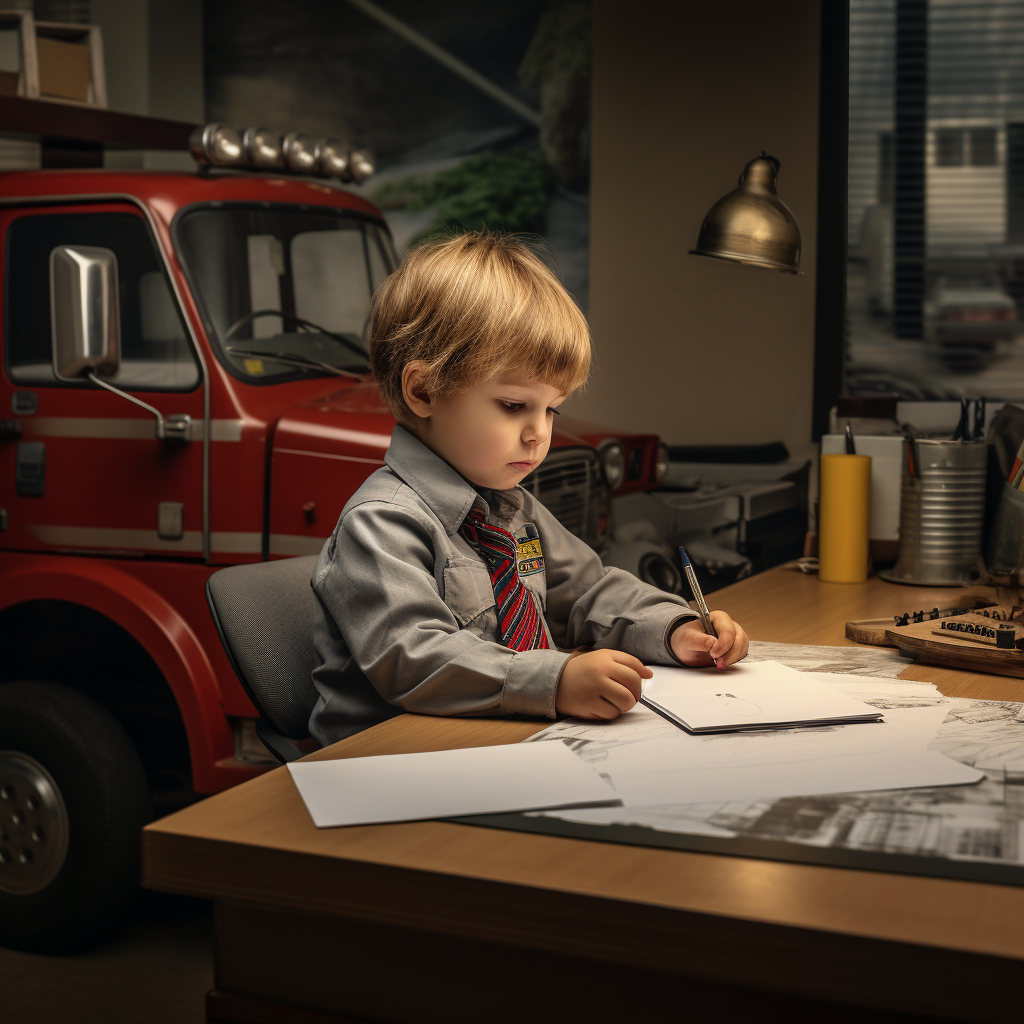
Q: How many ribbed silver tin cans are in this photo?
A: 1